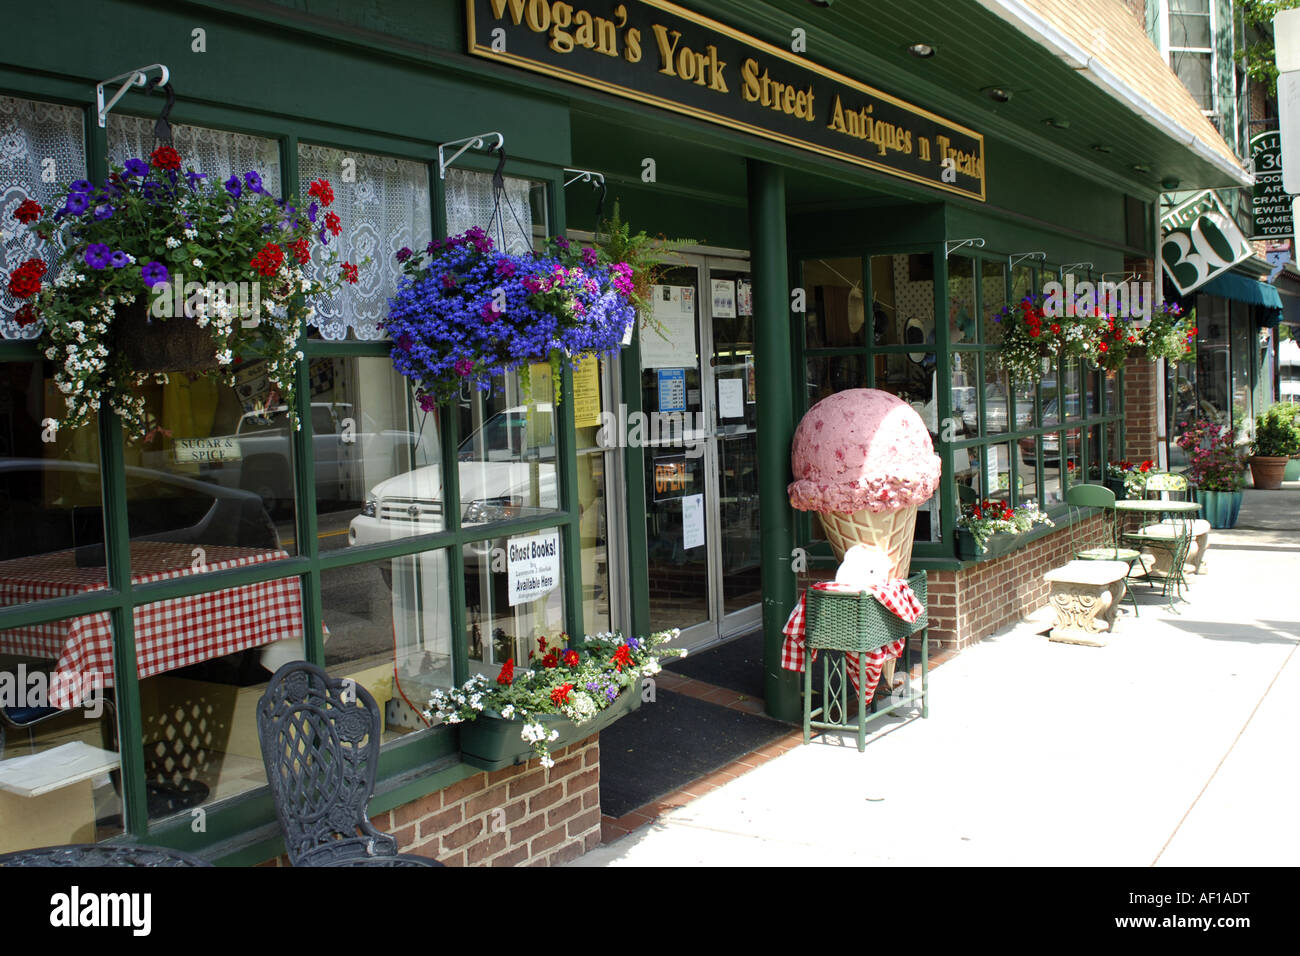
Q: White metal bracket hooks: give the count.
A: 7